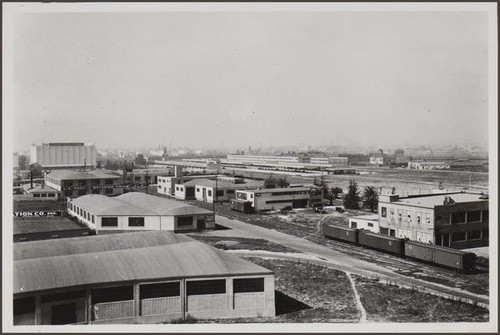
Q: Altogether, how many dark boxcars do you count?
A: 3